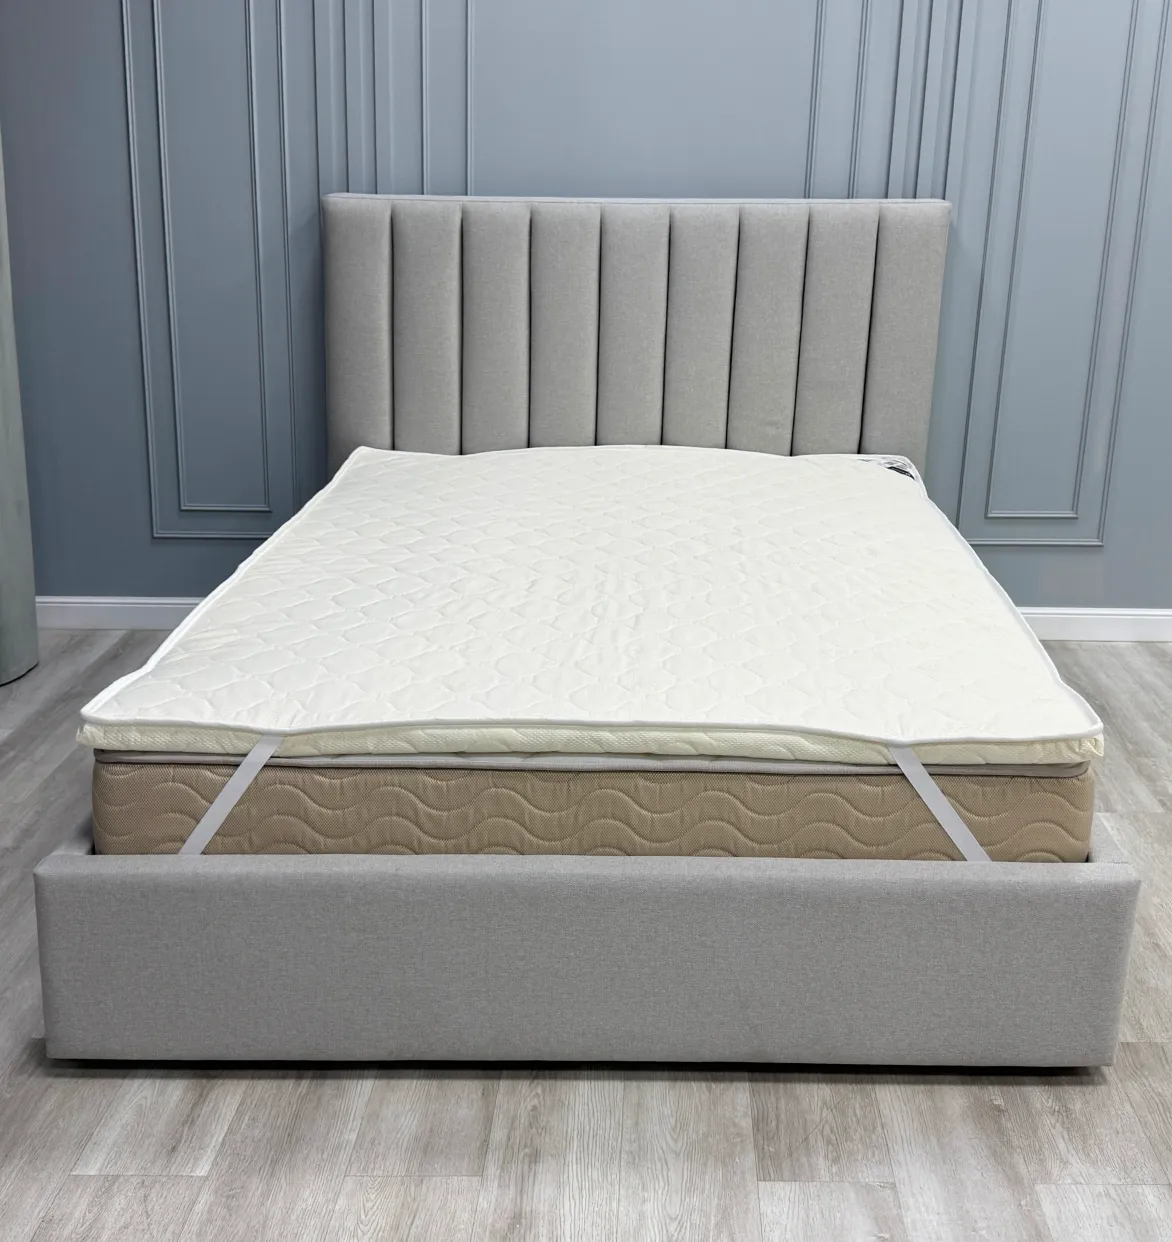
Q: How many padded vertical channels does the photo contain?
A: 9